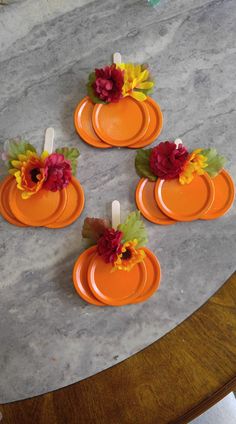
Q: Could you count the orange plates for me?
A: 12